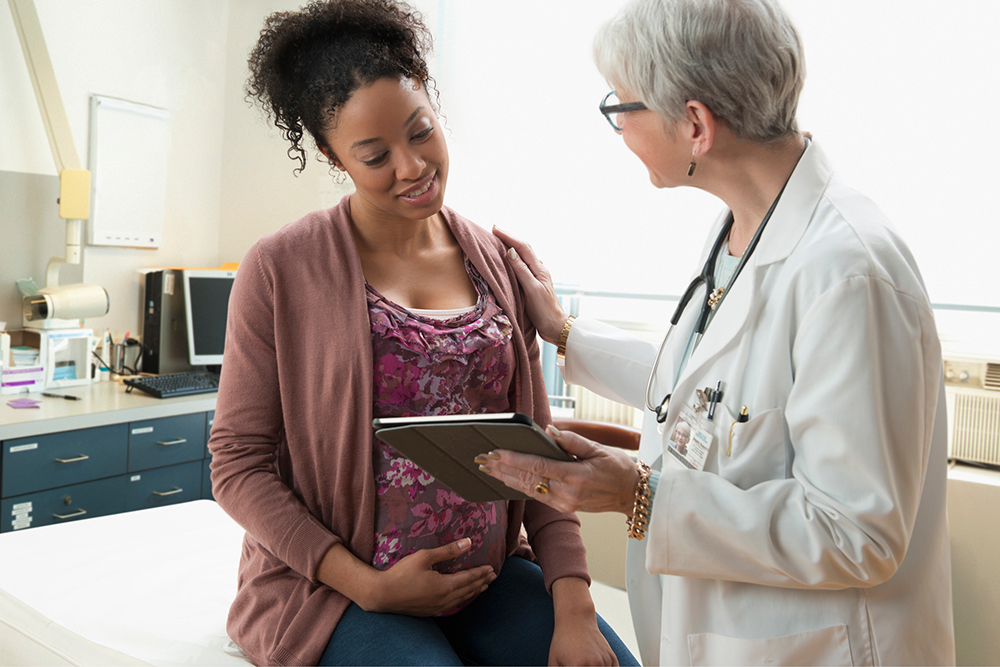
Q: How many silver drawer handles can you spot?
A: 4